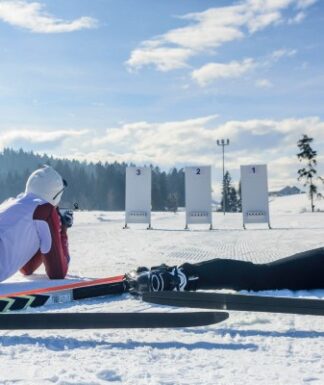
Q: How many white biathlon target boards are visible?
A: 3